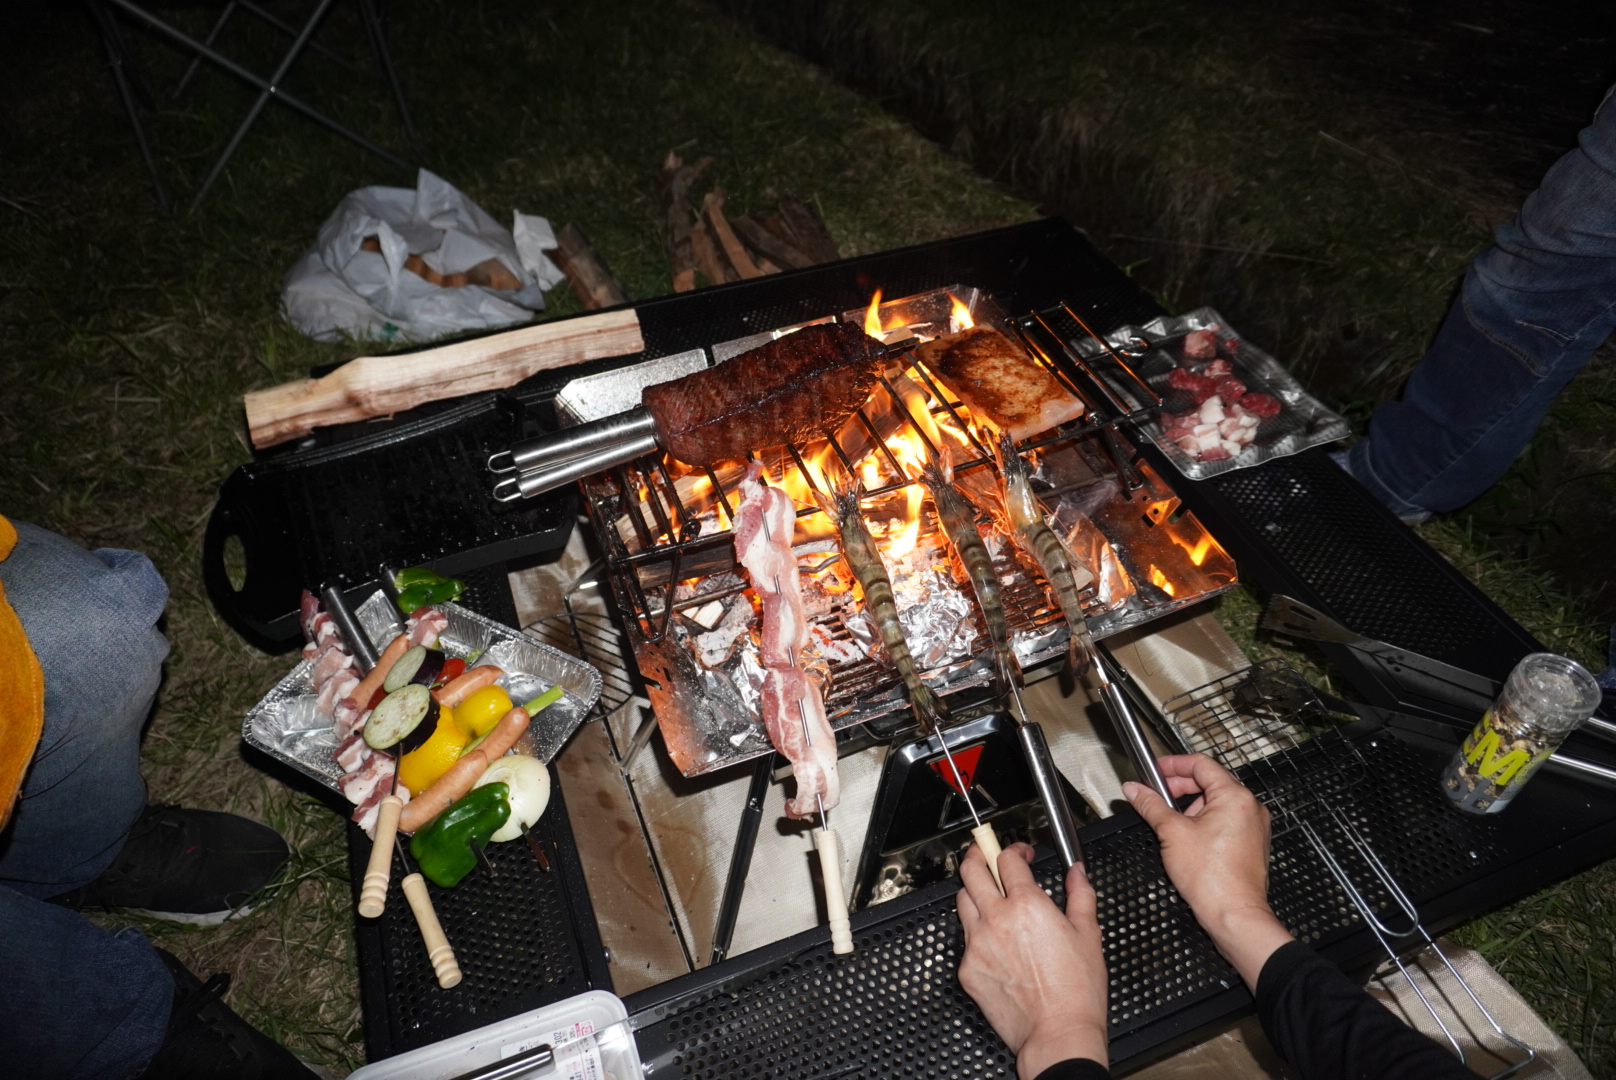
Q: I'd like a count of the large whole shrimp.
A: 3